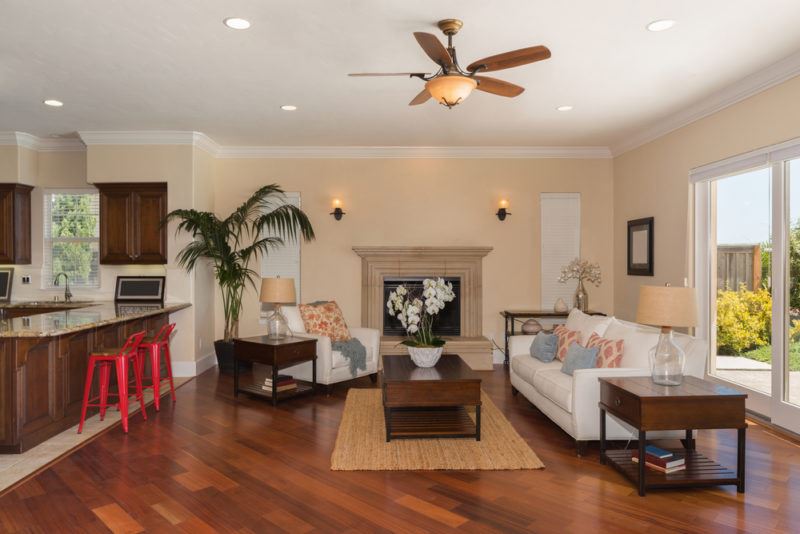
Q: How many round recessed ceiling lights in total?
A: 5